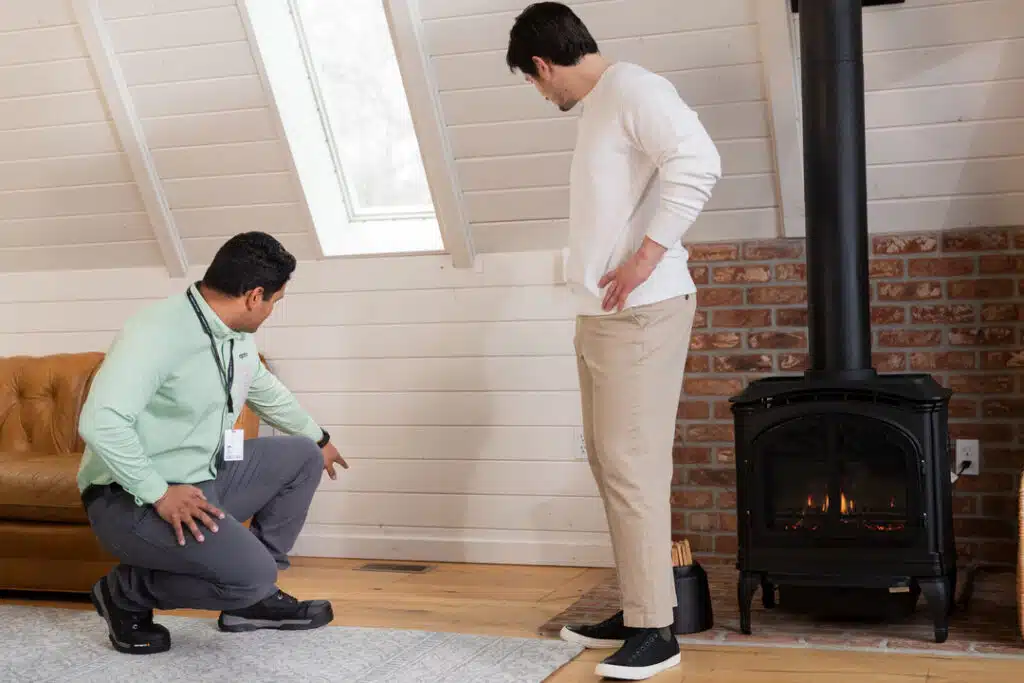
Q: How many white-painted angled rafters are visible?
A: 3